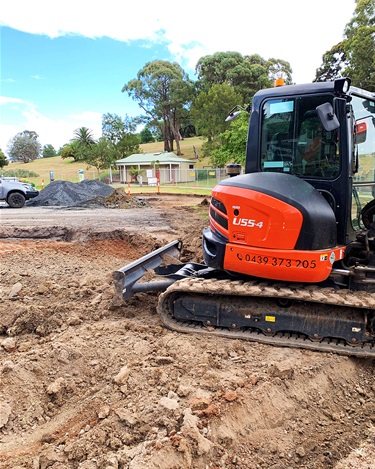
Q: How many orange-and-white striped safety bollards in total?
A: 3